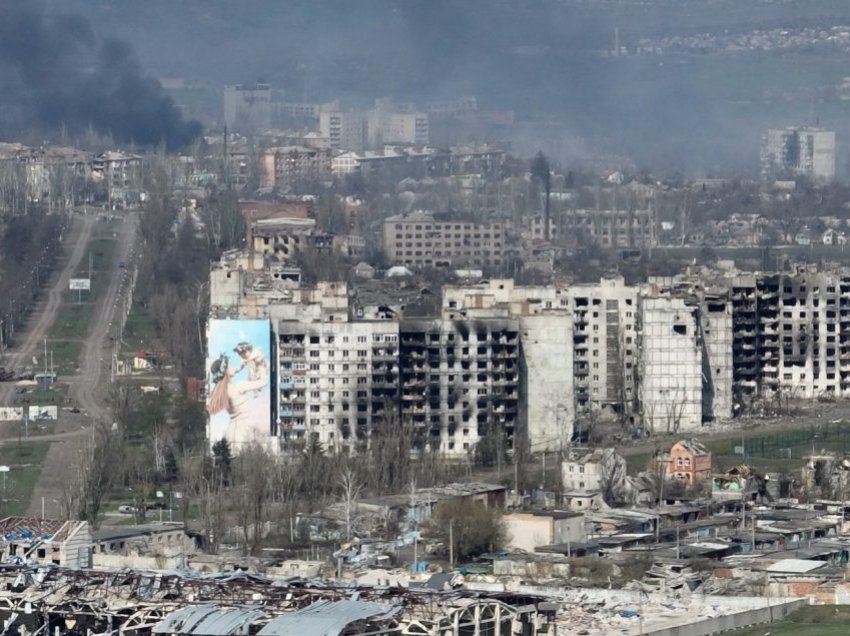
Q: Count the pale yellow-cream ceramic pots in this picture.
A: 0